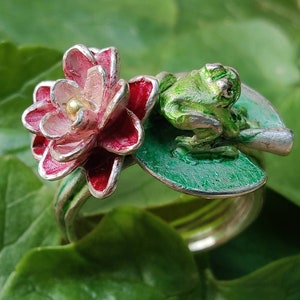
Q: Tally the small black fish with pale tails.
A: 0